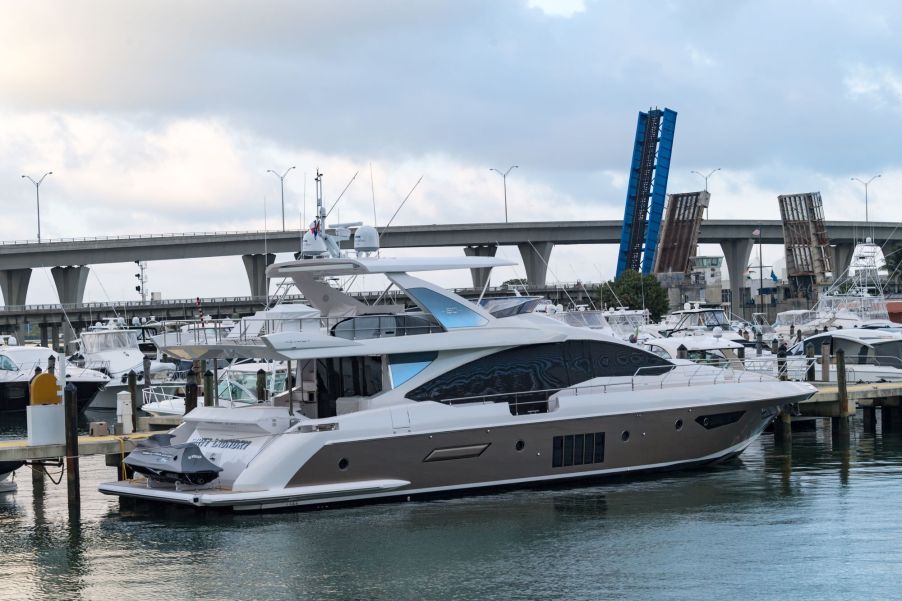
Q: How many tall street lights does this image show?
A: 5